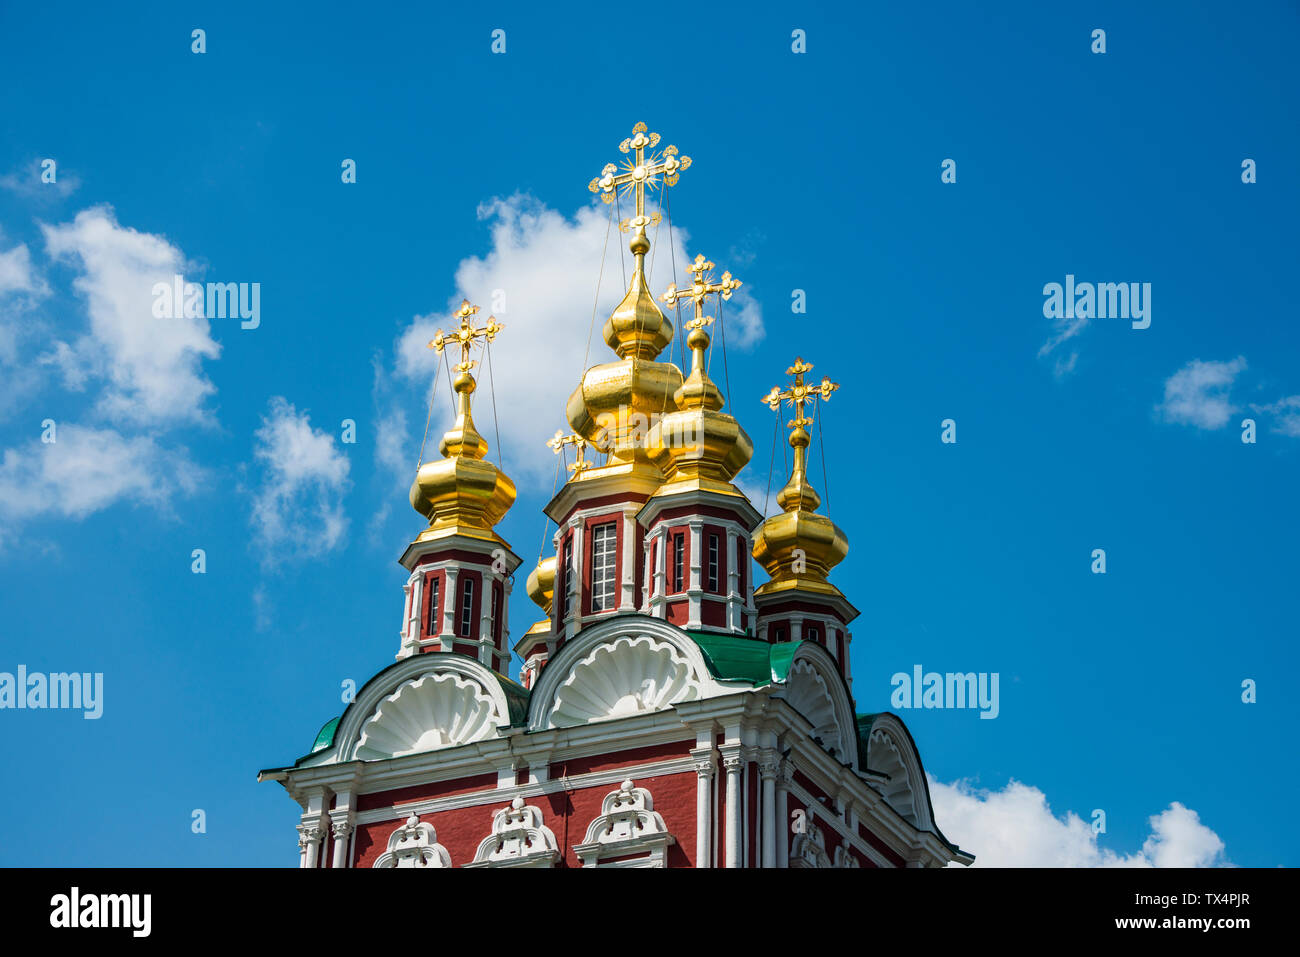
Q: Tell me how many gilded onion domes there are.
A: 5